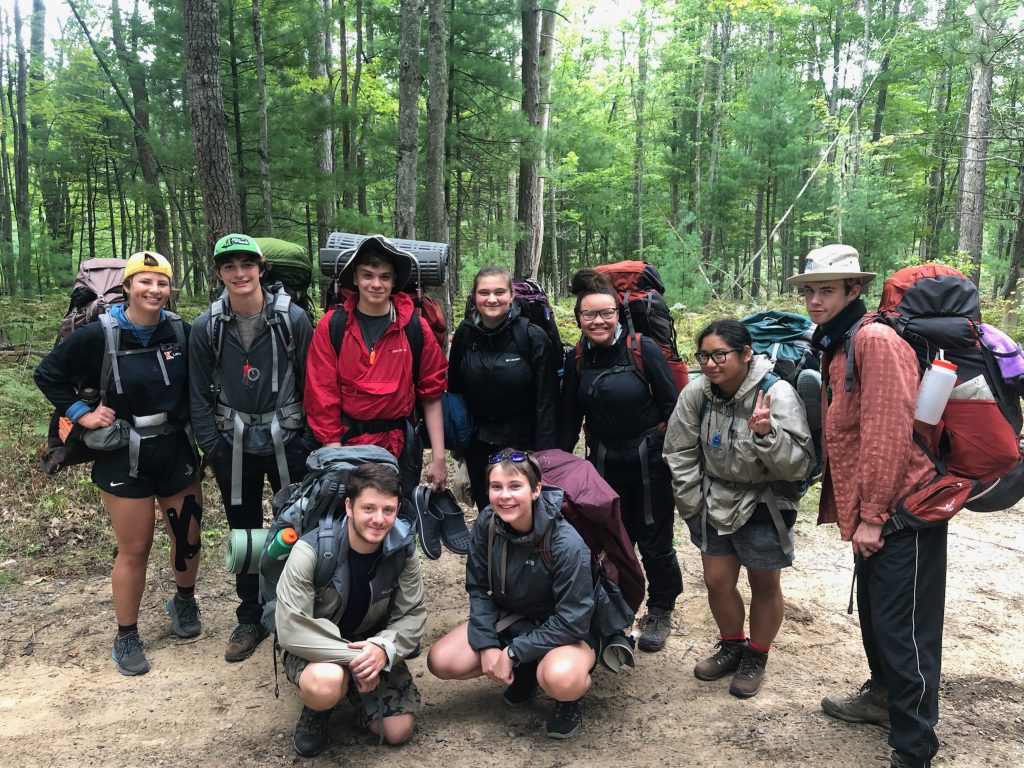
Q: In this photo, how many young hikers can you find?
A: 9